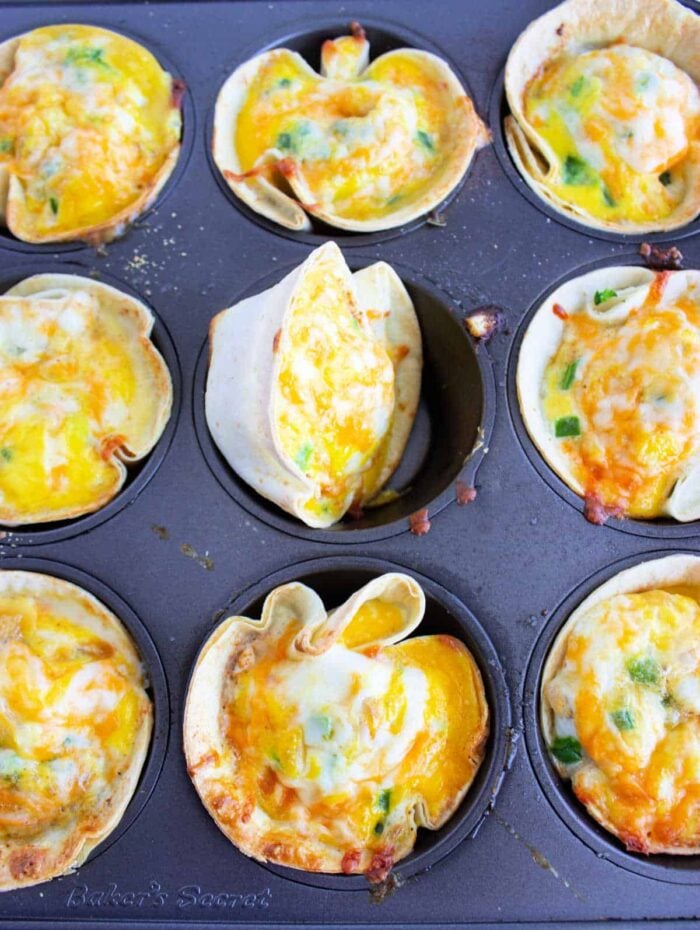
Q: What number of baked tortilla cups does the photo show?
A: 9